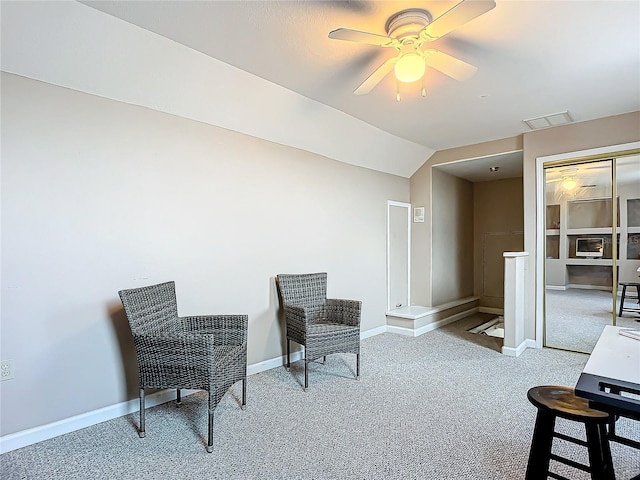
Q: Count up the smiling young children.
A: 0